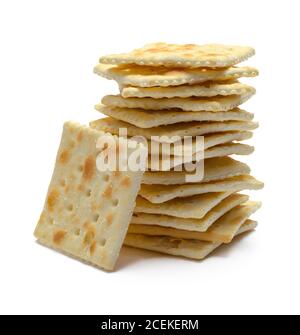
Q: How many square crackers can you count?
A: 15